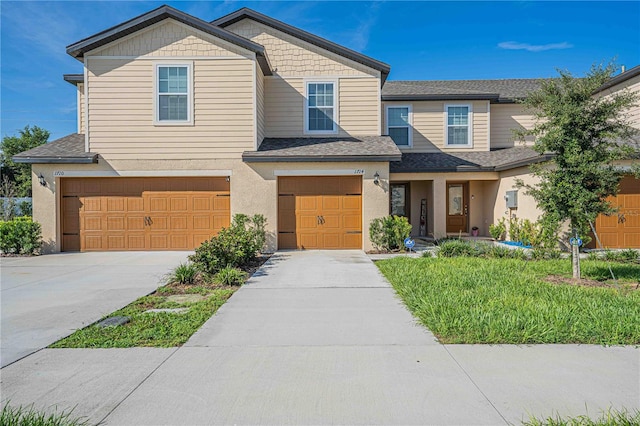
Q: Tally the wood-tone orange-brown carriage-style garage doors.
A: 3